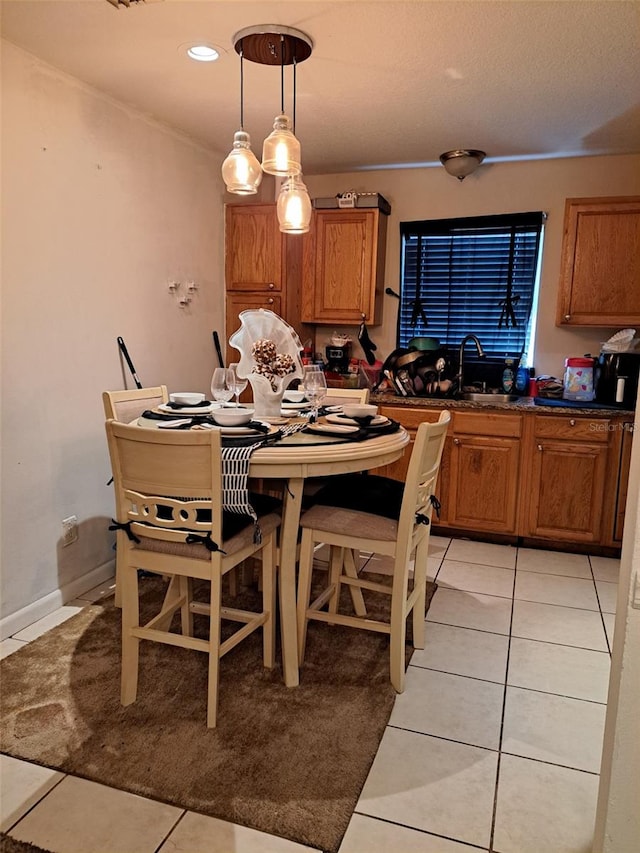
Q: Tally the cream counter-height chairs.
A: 4